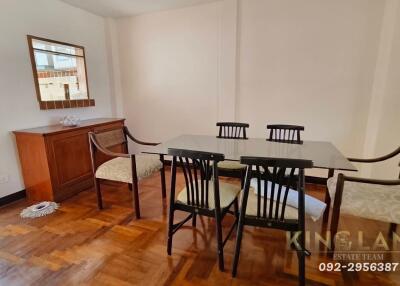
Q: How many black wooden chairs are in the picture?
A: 4